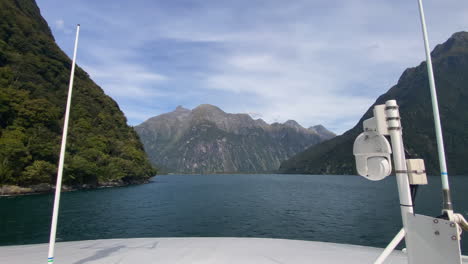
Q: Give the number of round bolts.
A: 4